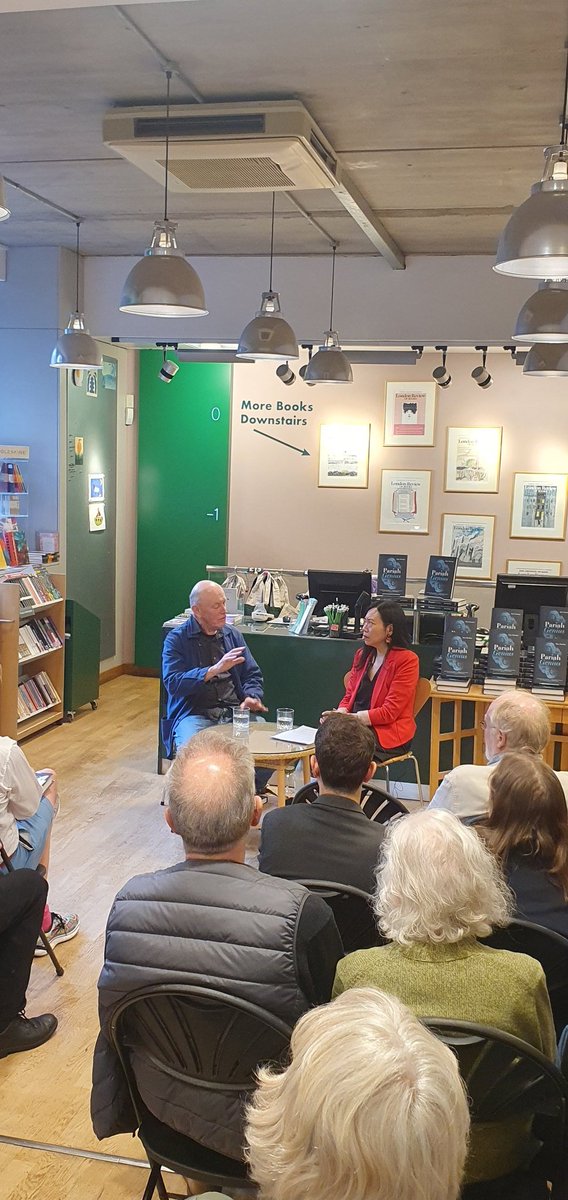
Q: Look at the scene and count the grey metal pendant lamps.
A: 8